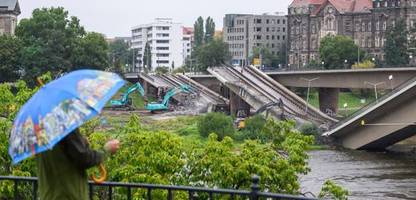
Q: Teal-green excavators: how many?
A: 2